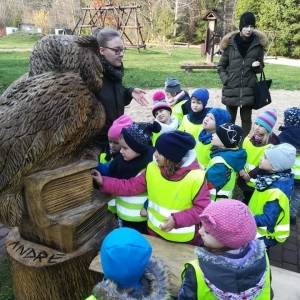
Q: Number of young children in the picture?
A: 13